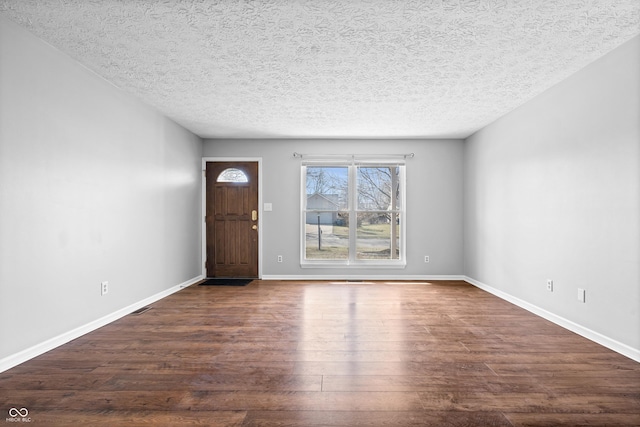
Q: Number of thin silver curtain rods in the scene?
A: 1